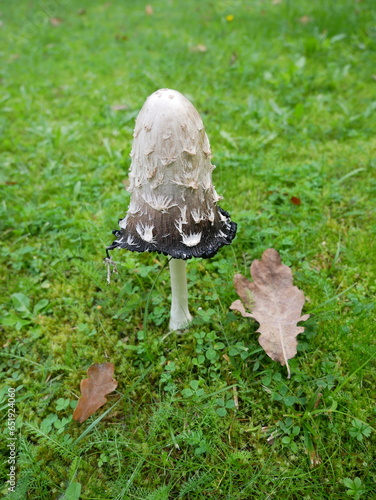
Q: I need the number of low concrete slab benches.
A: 0